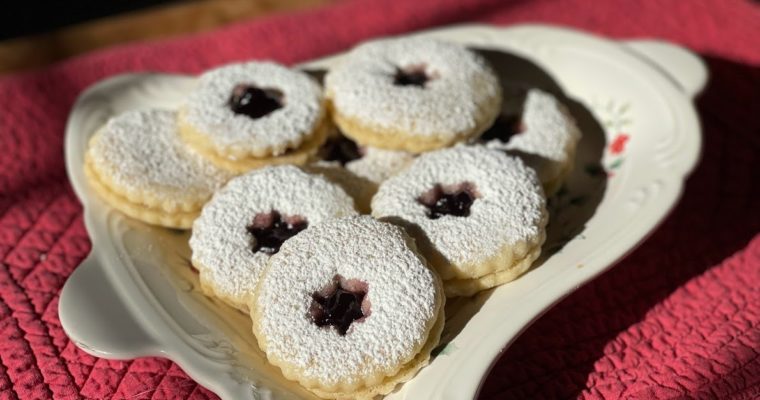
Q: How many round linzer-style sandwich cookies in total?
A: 8